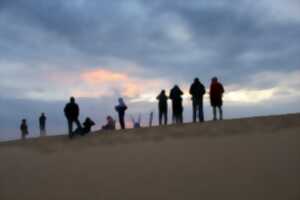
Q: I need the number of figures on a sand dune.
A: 10